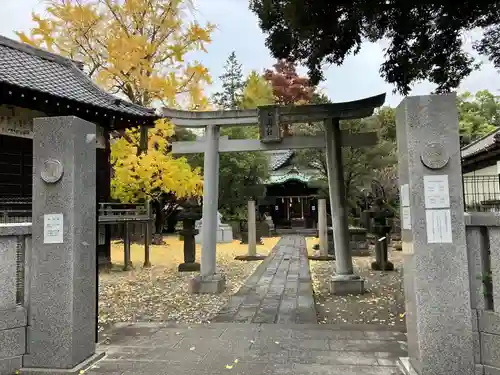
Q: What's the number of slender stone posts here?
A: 2